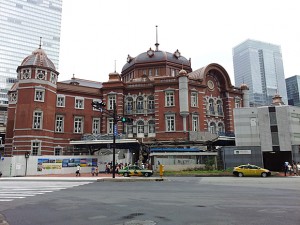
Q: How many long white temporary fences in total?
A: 1